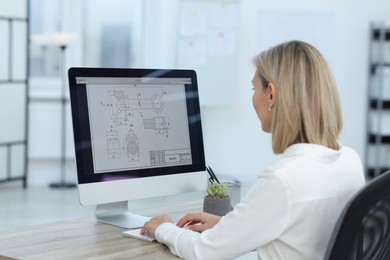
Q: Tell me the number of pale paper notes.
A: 4